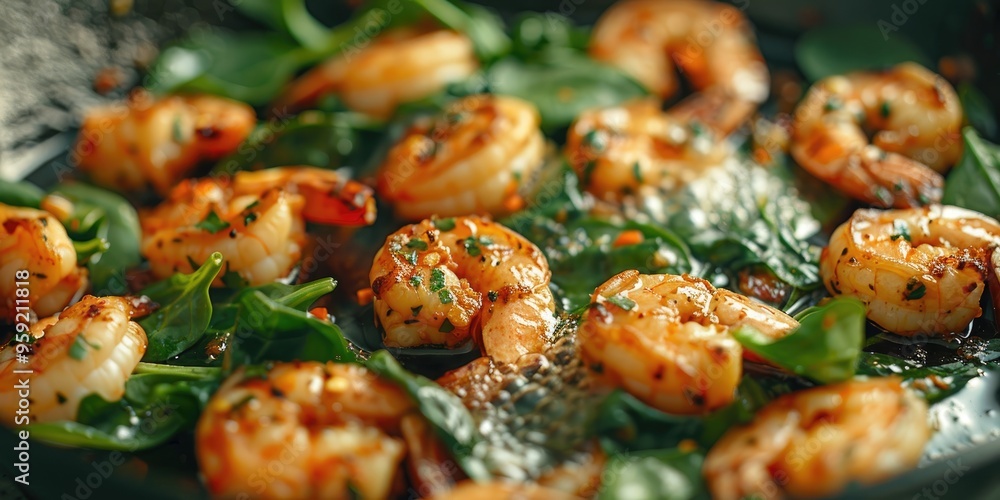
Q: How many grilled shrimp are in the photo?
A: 14